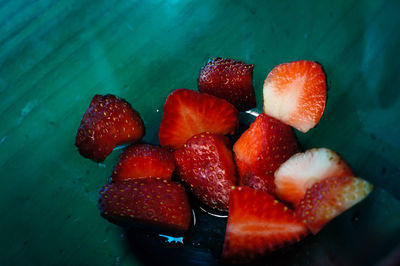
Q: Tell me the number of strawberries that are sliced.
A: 11